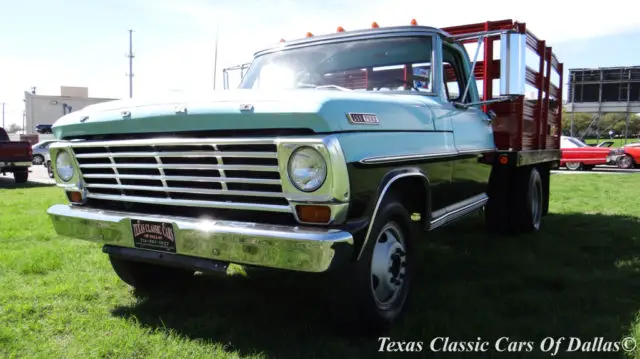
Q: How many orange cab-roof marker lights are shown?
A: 5